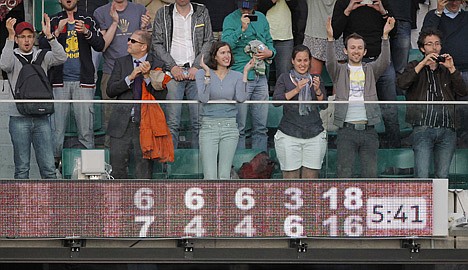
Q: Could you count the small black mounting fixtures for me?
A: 4